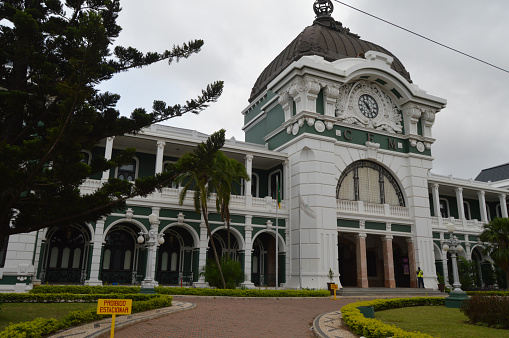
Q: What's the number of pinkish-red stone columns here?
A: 3